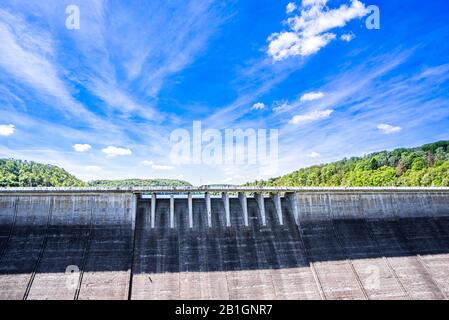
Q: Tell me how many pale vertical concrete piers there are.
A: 8